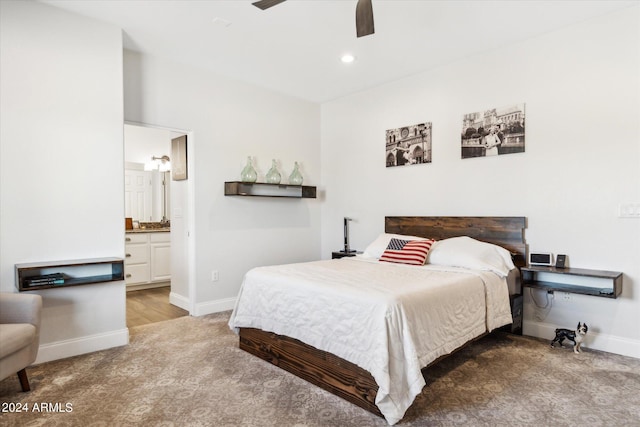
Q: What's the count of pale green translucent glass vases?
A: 3